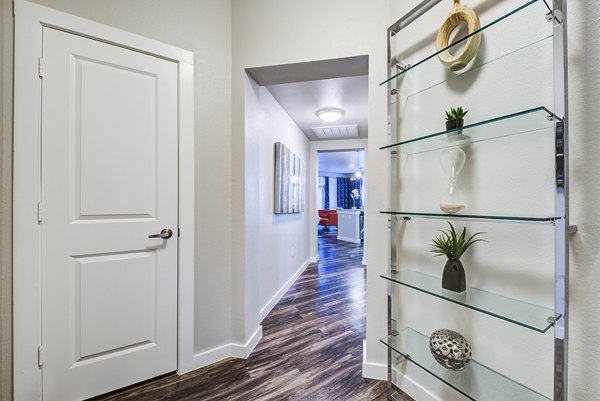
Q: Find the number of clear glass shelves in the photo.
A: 5